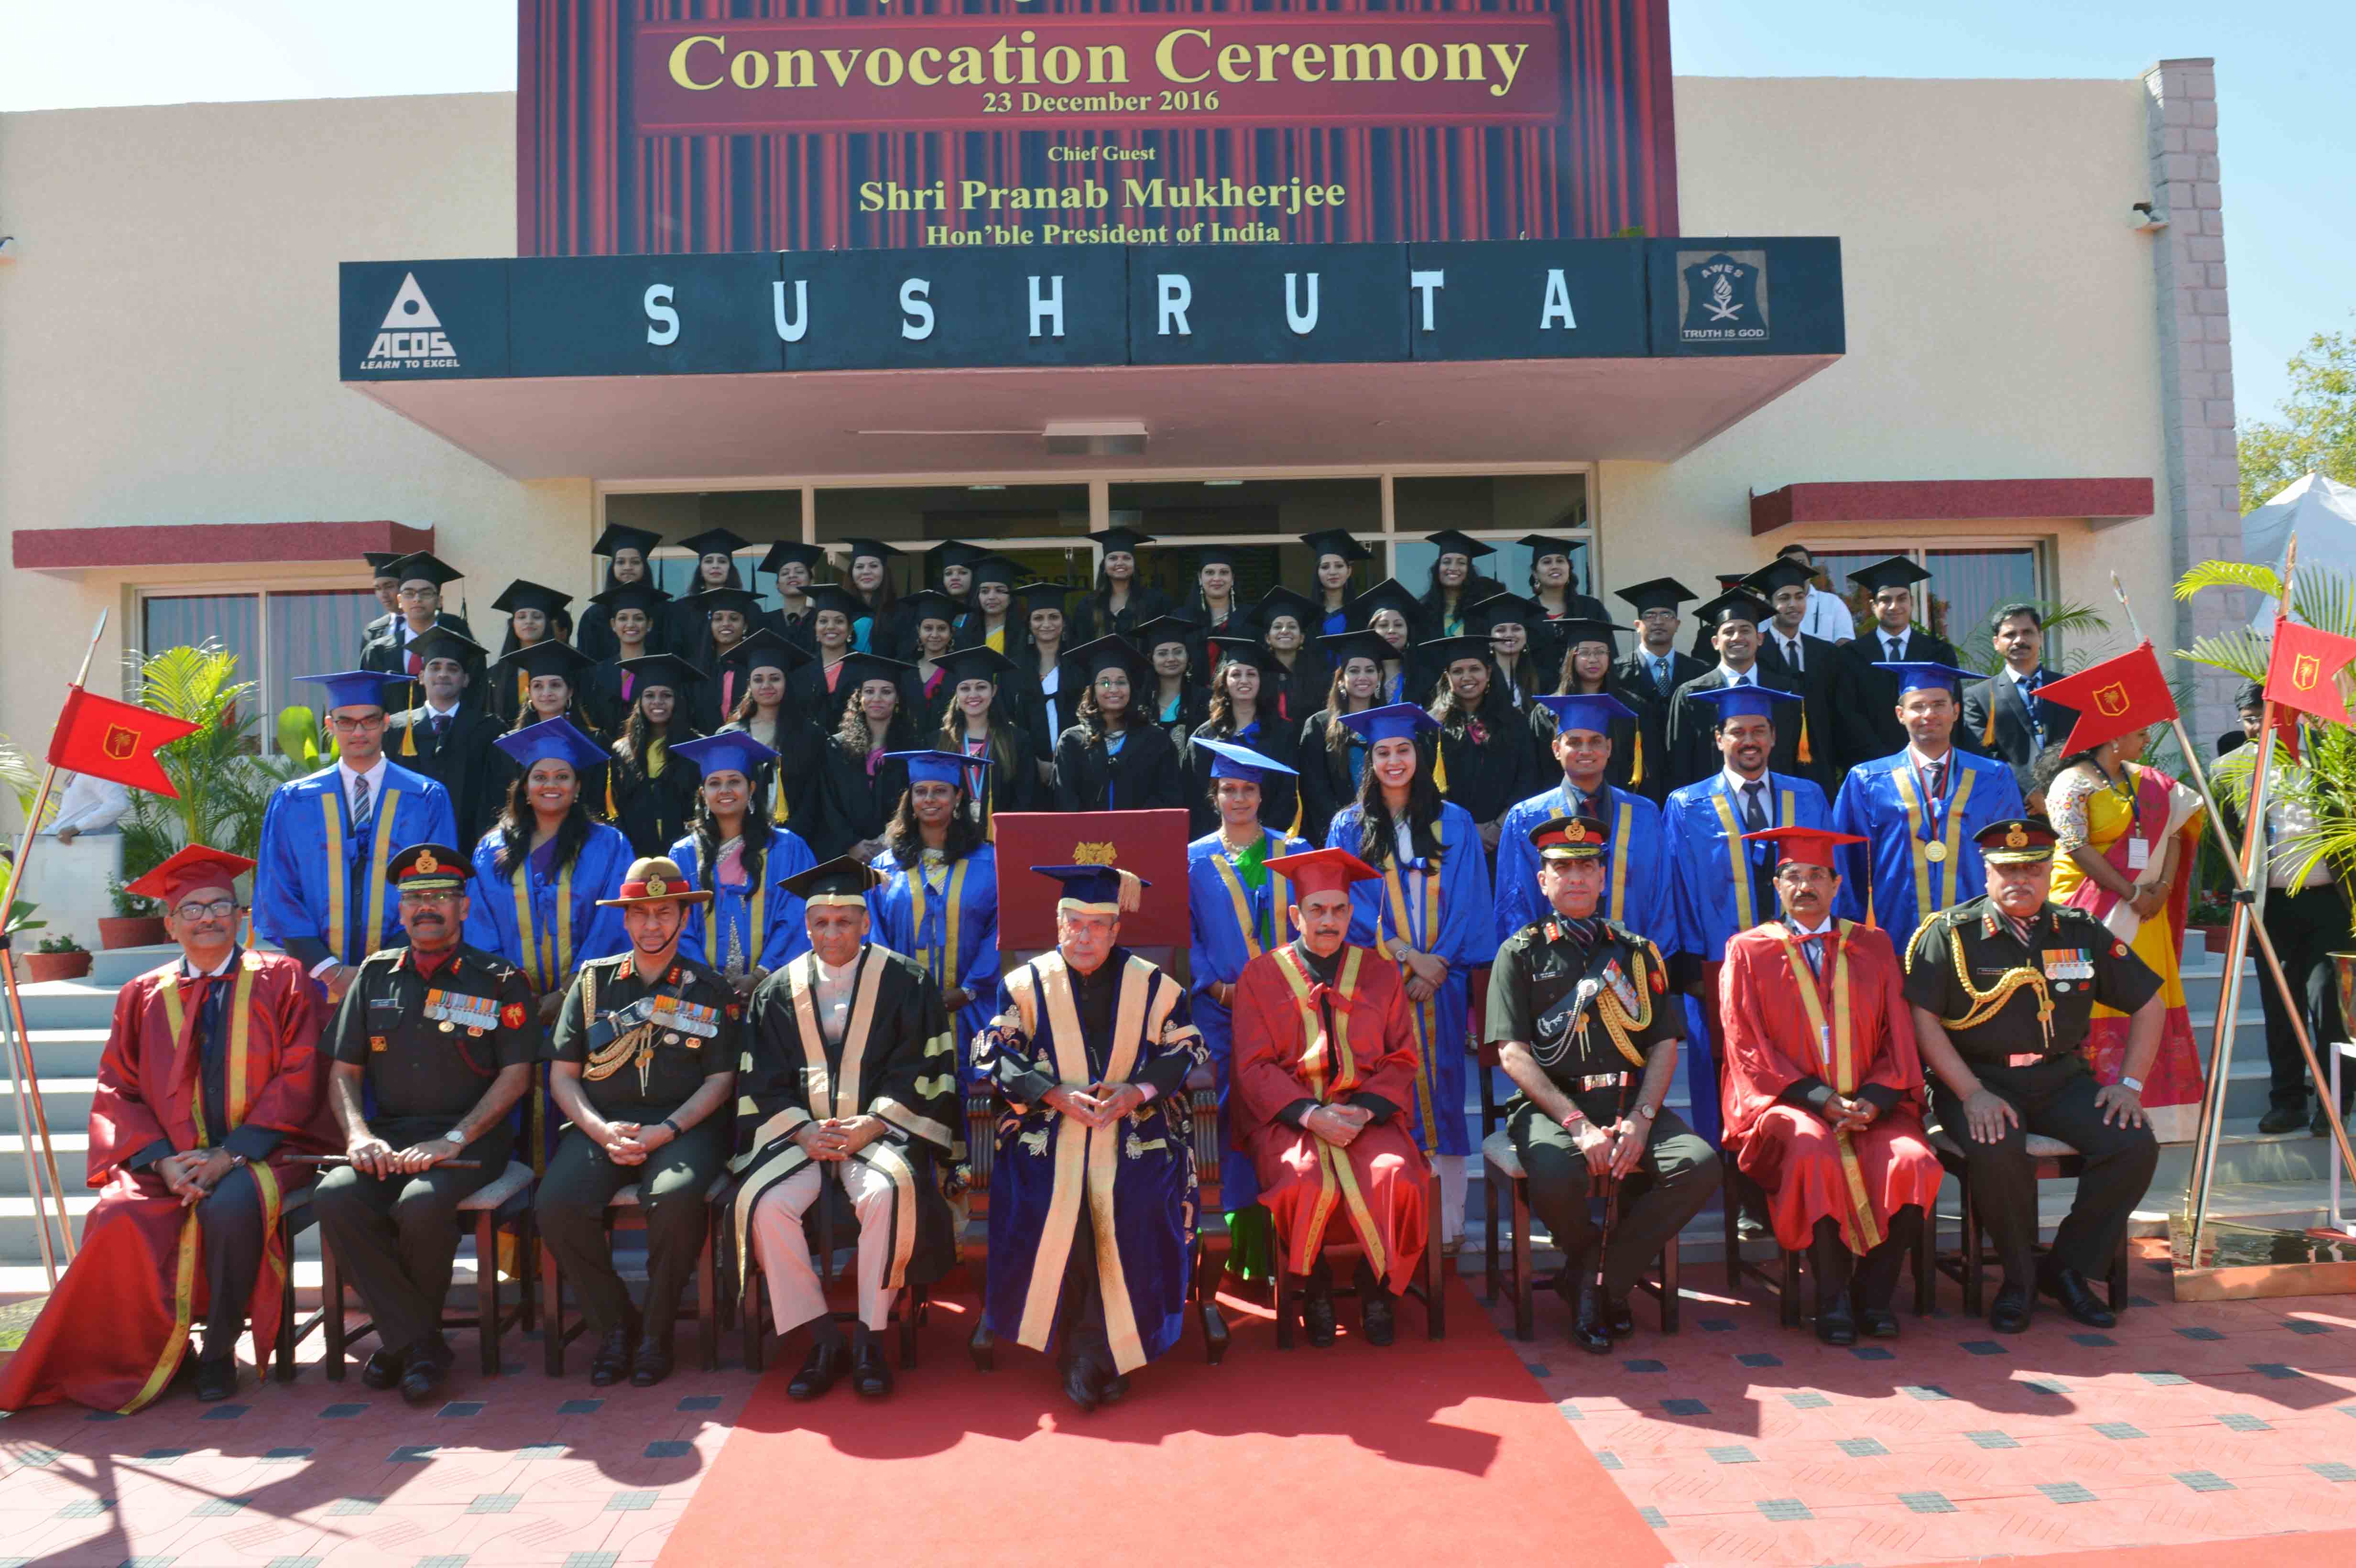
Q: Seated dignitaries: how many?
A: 9